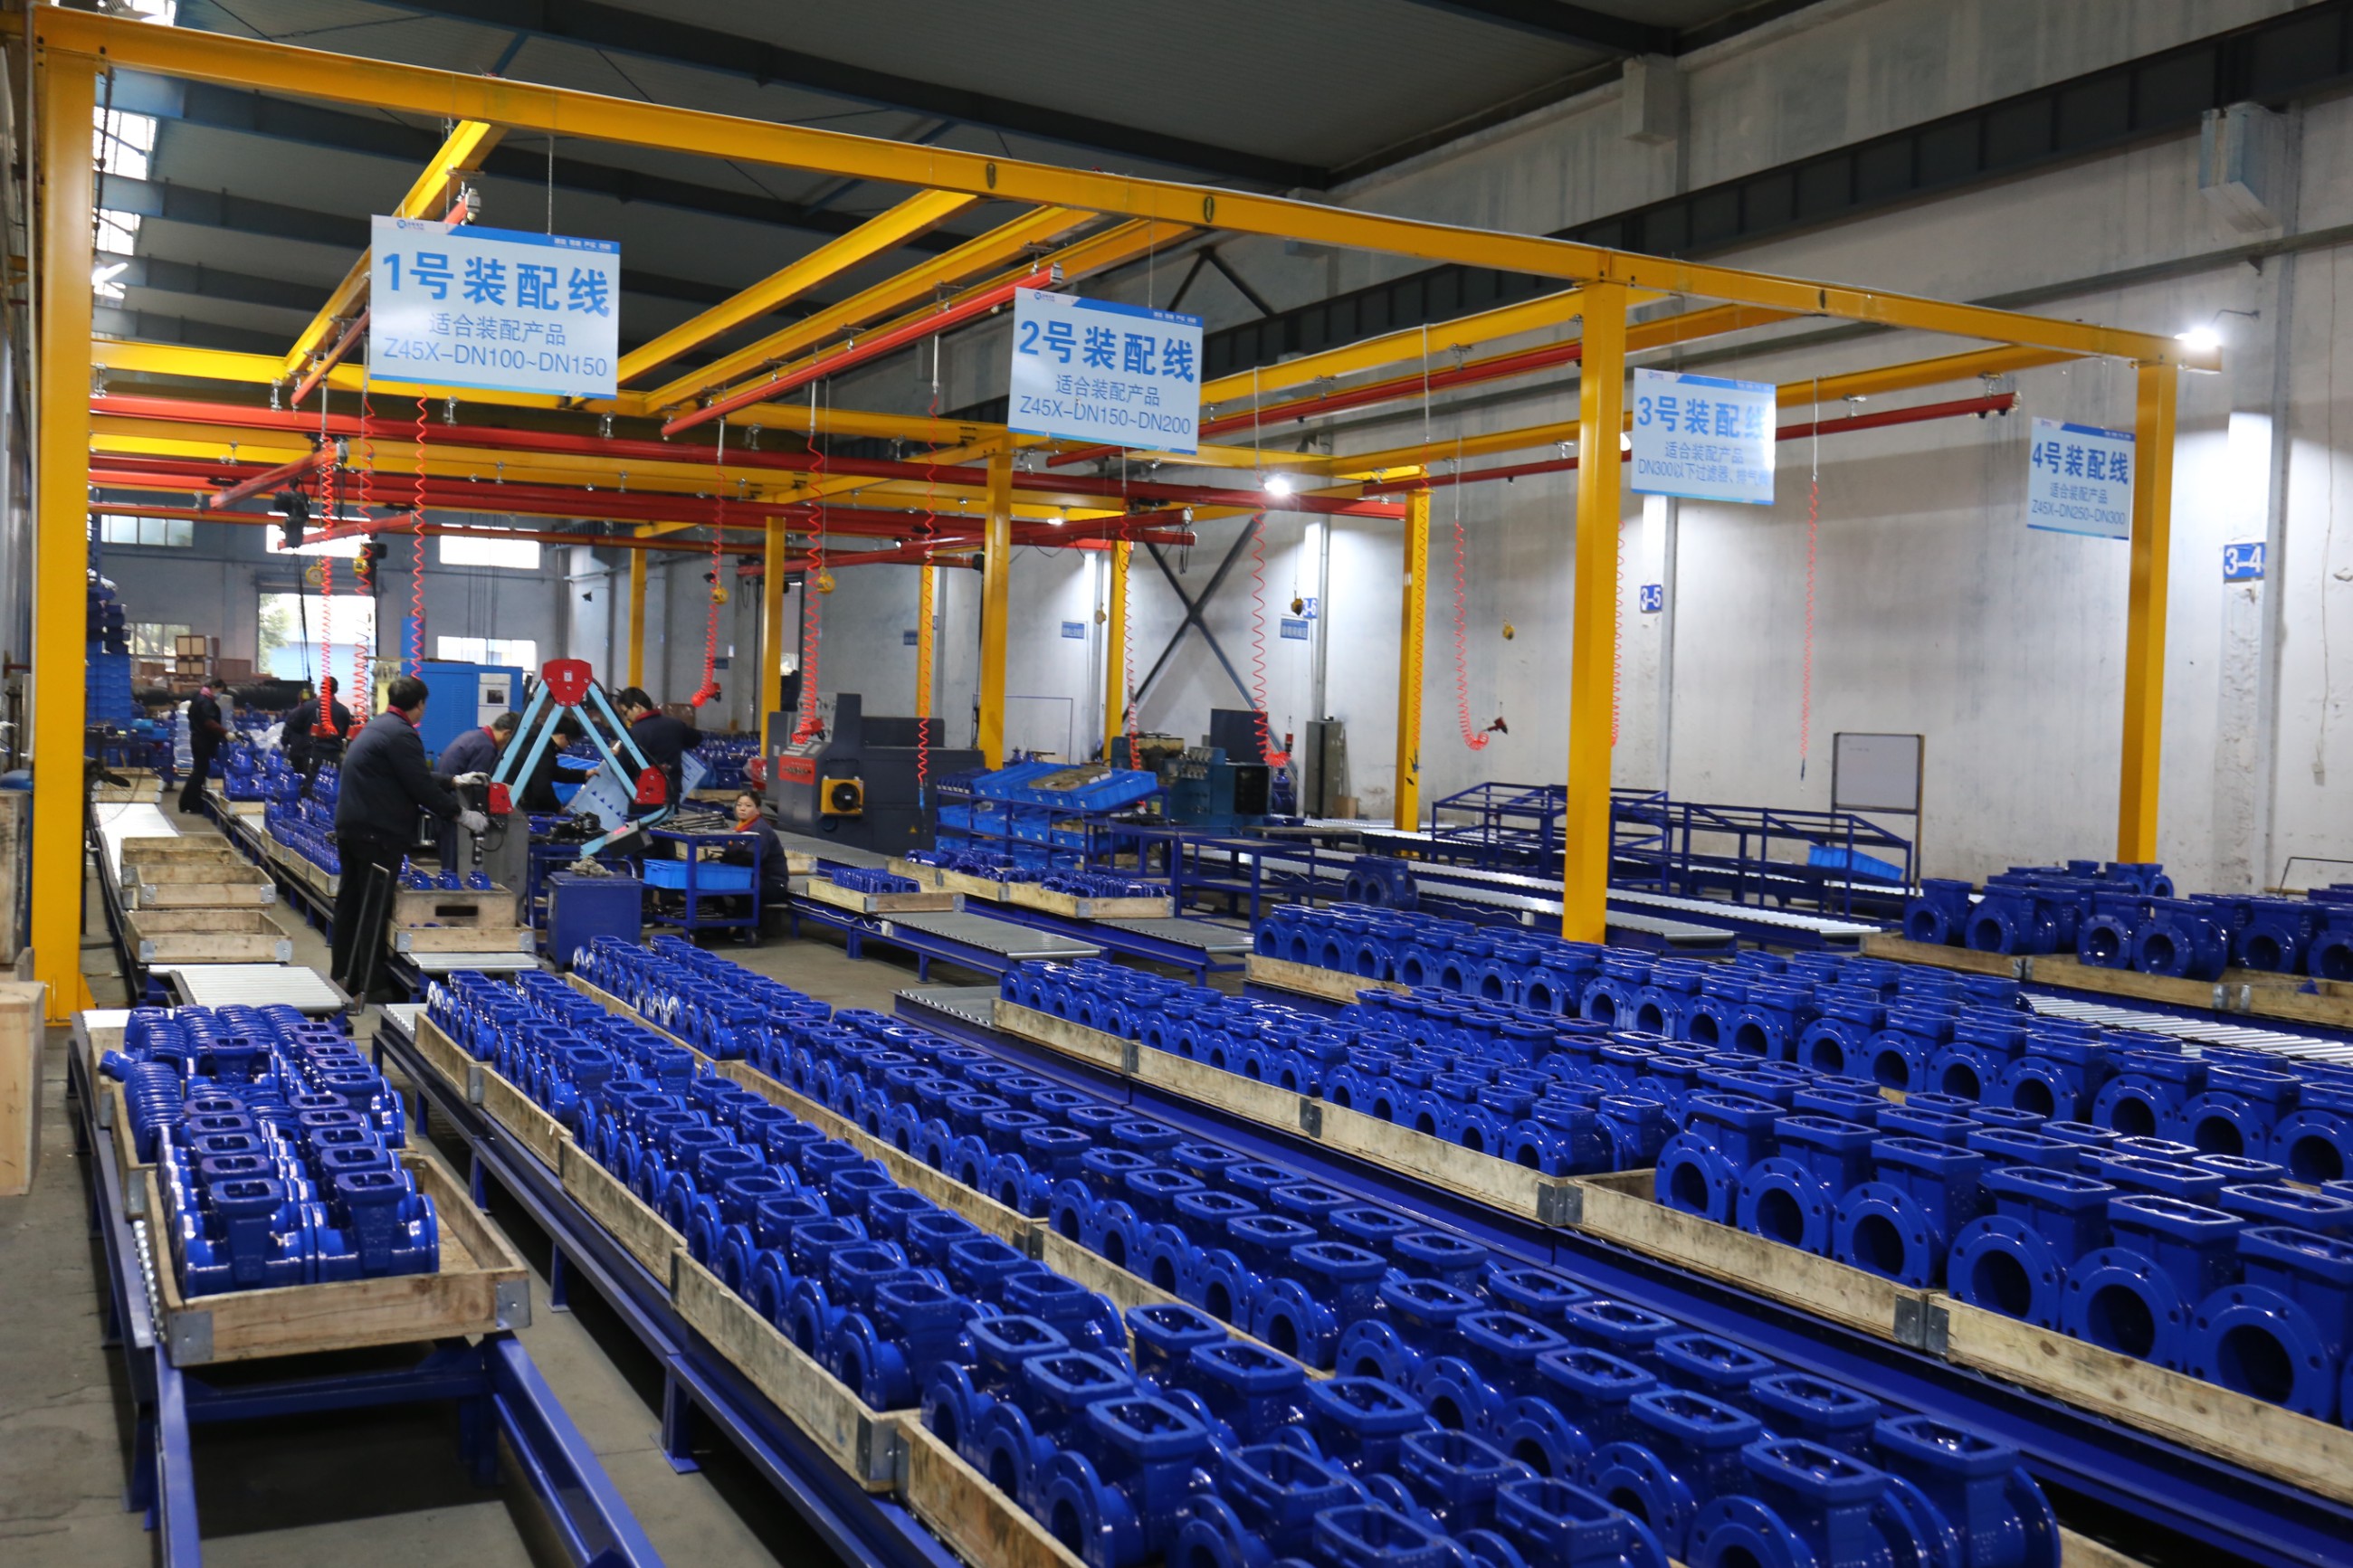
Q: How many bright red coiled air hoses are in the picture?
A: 12